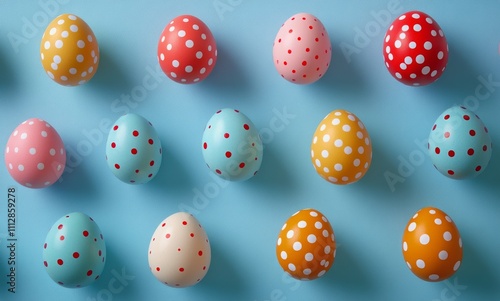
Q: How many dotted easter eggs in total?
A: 13